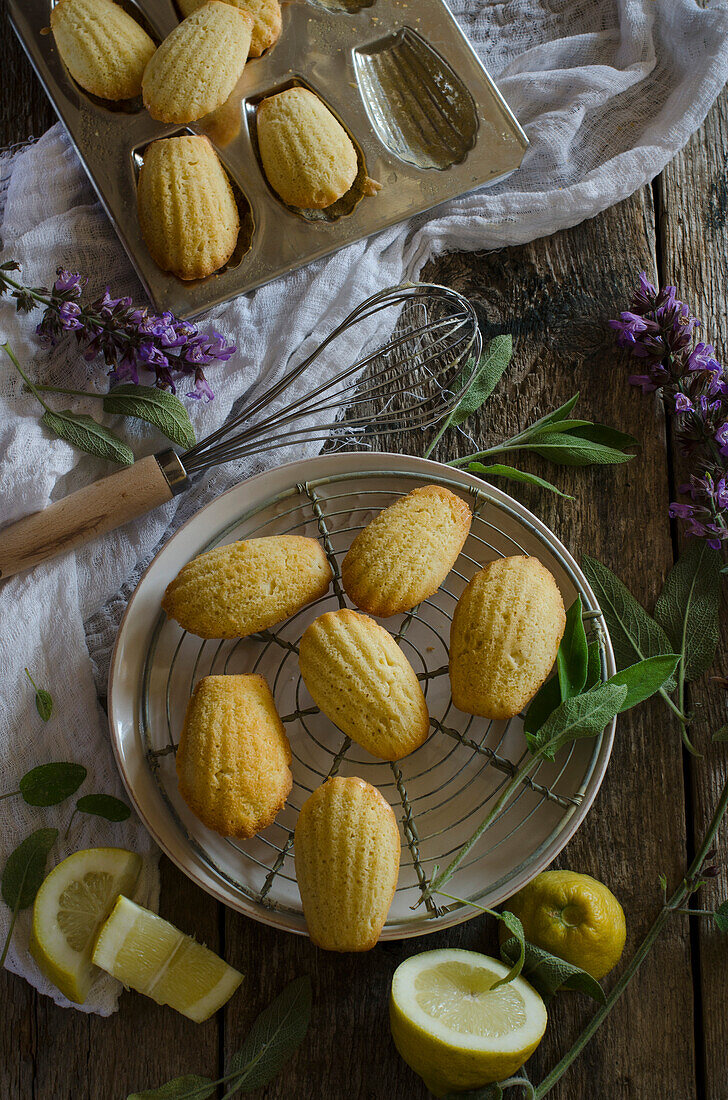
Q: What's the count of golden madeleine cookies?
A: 11